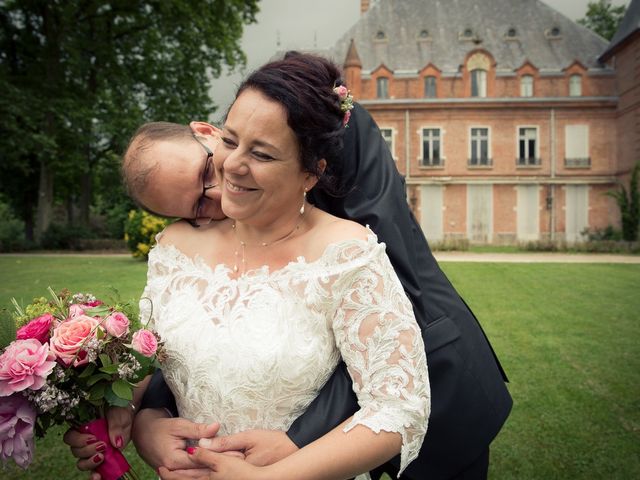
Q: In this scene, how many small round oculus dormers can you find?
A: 5